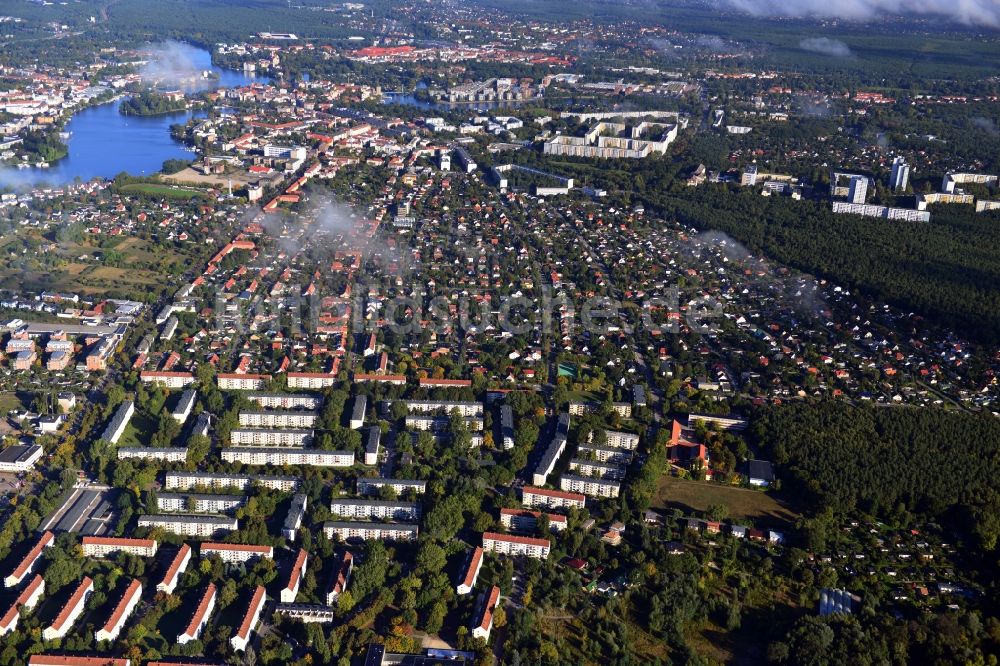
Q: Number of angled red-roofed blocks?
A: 11